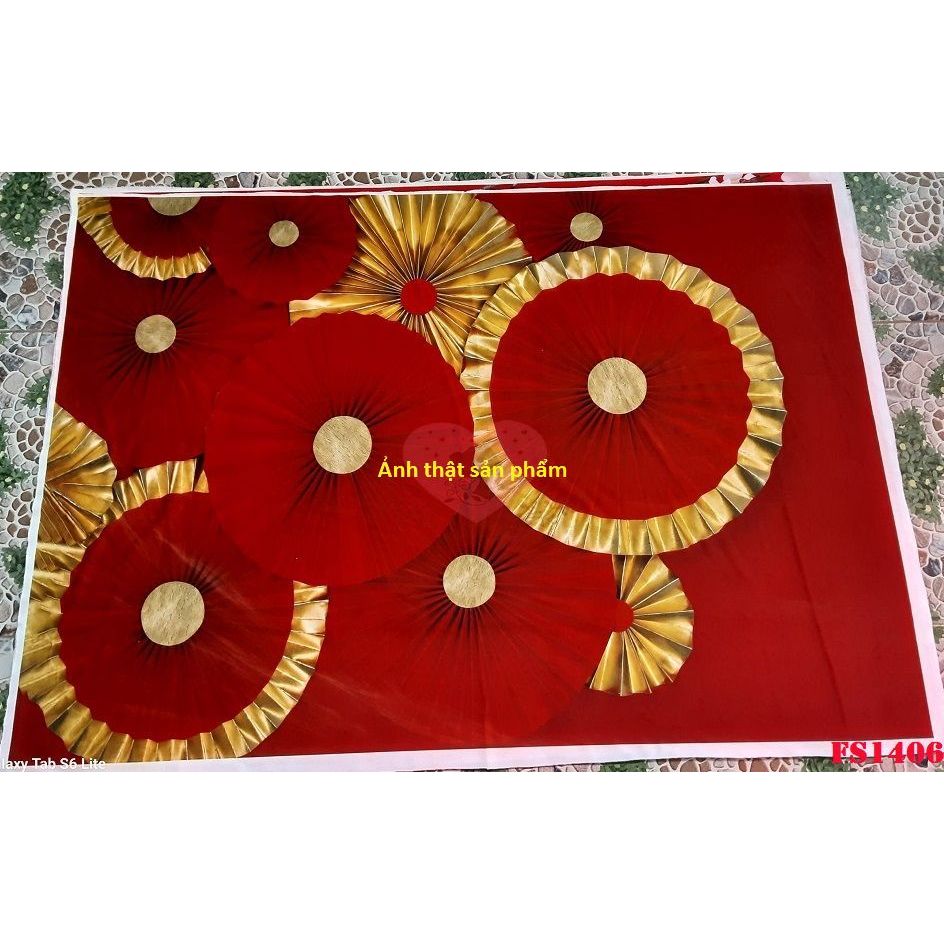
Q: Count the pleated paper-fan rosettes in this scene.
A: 11